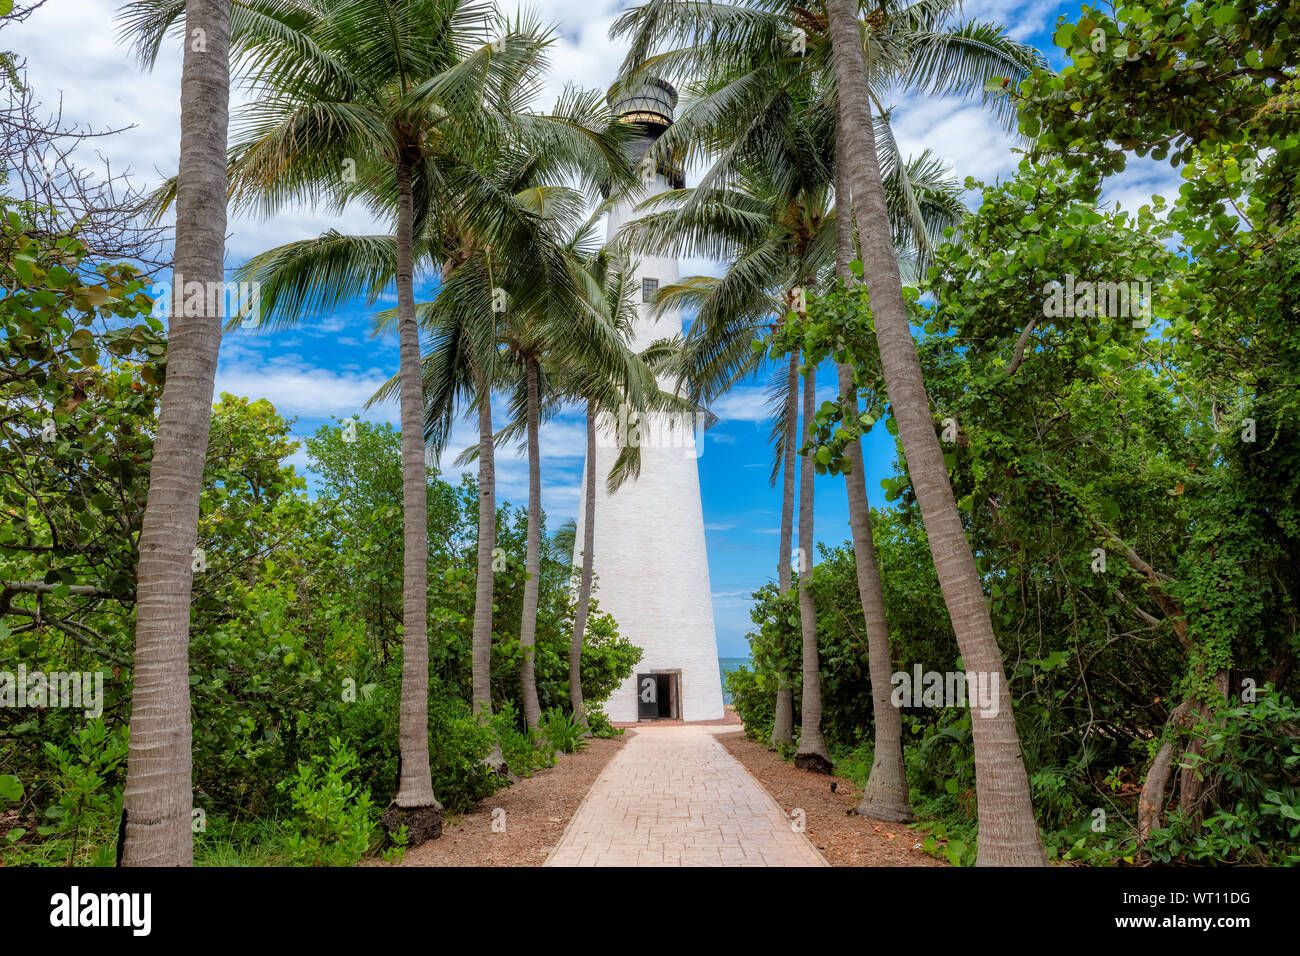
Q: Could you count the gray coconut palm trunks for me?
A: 9